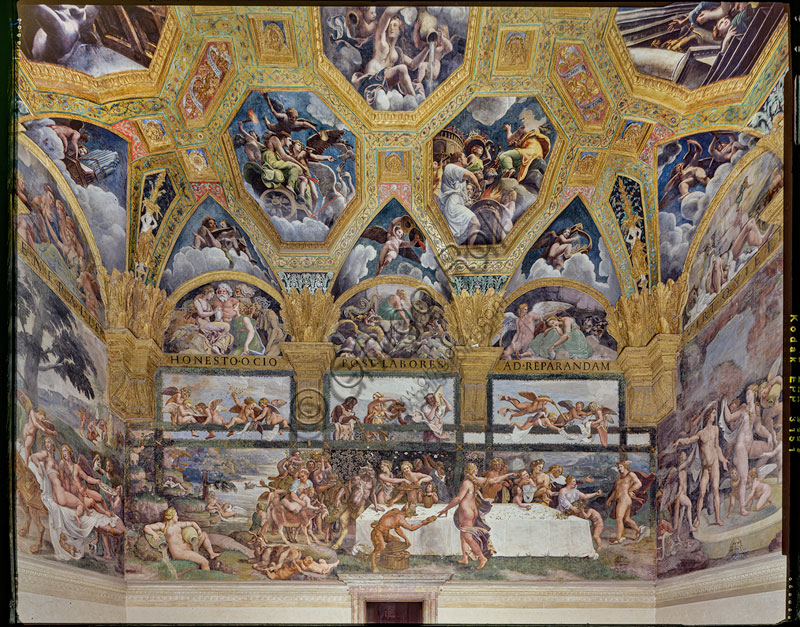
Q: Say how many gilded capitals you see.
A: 4